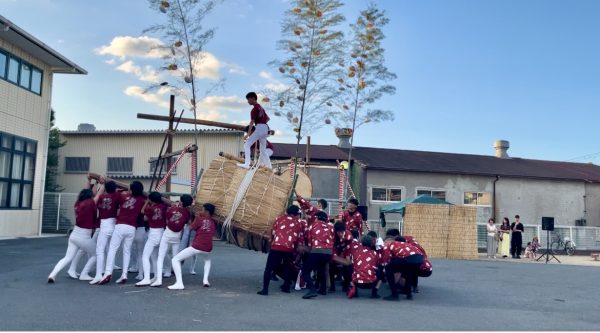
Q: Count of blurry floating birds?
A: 0